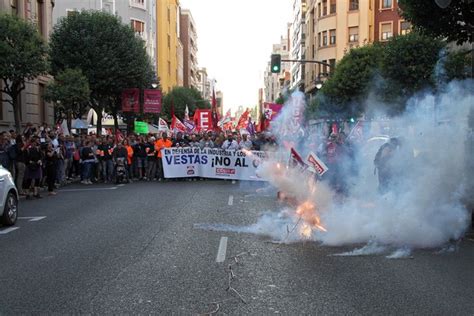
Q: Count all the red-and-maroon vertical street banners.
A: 2